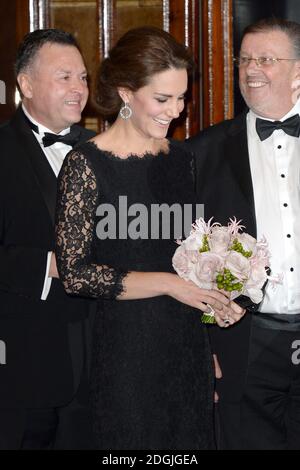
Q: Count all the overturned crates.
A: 0